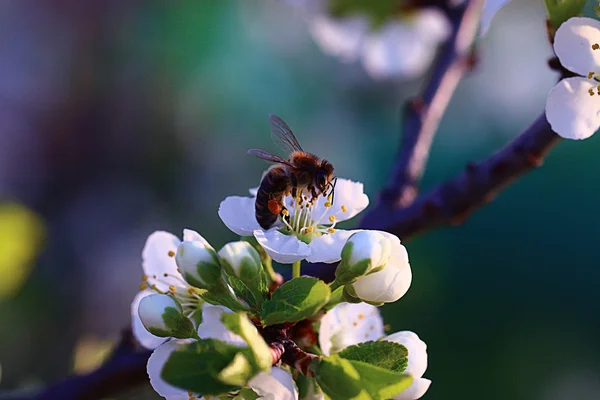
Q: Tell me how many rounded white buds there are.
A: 5